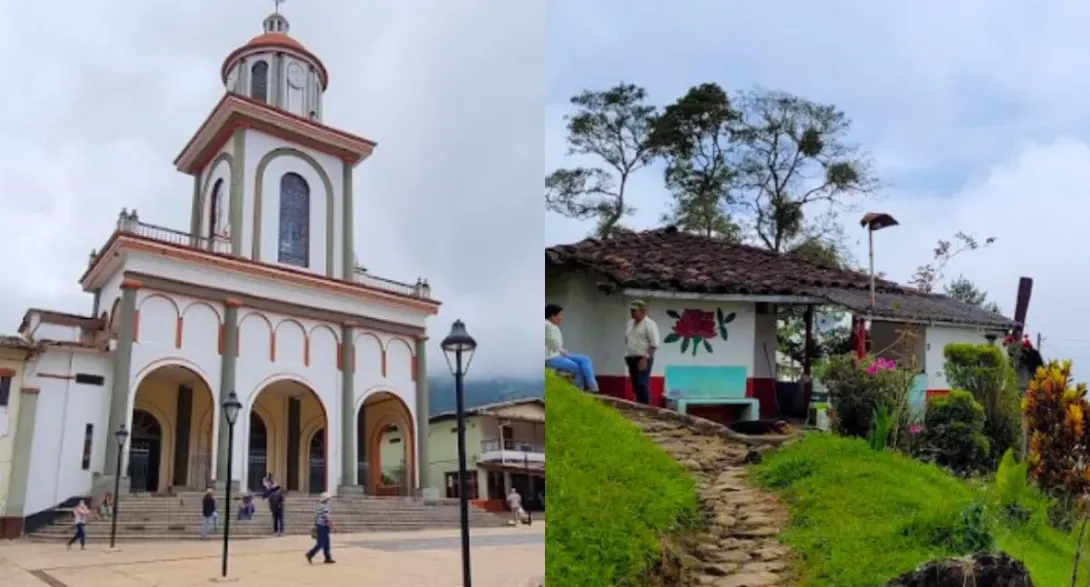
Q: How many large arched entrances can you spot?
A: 3